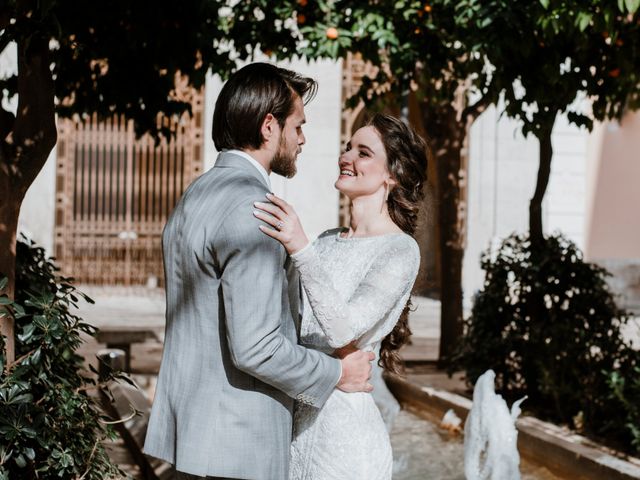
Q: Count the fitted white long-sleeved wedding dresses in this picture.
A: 1